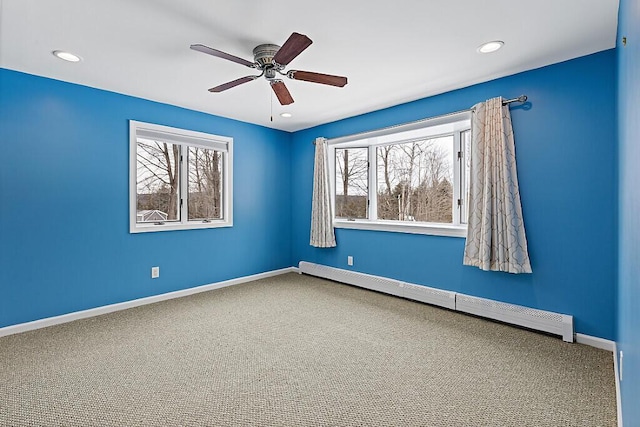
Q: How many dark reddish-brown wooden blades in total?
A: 5